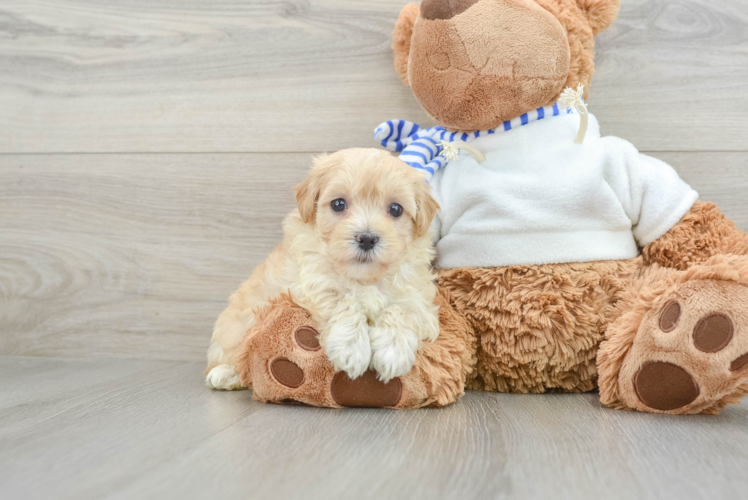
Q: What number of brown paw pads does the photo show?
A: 7